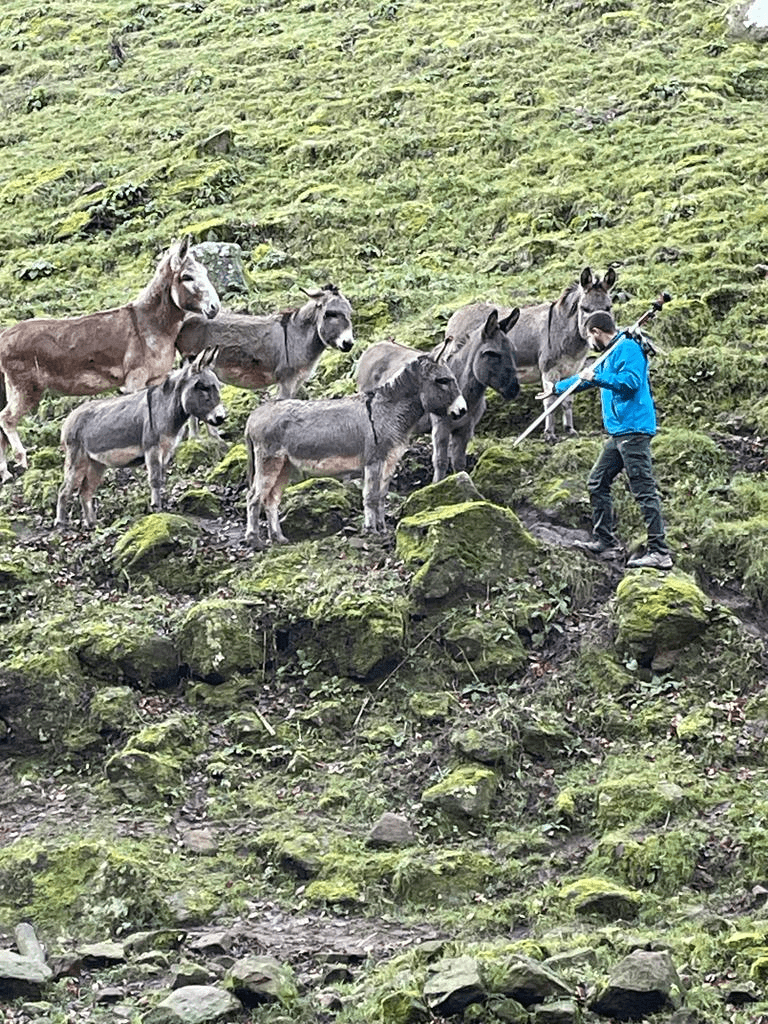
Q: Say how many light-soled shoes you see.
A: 2